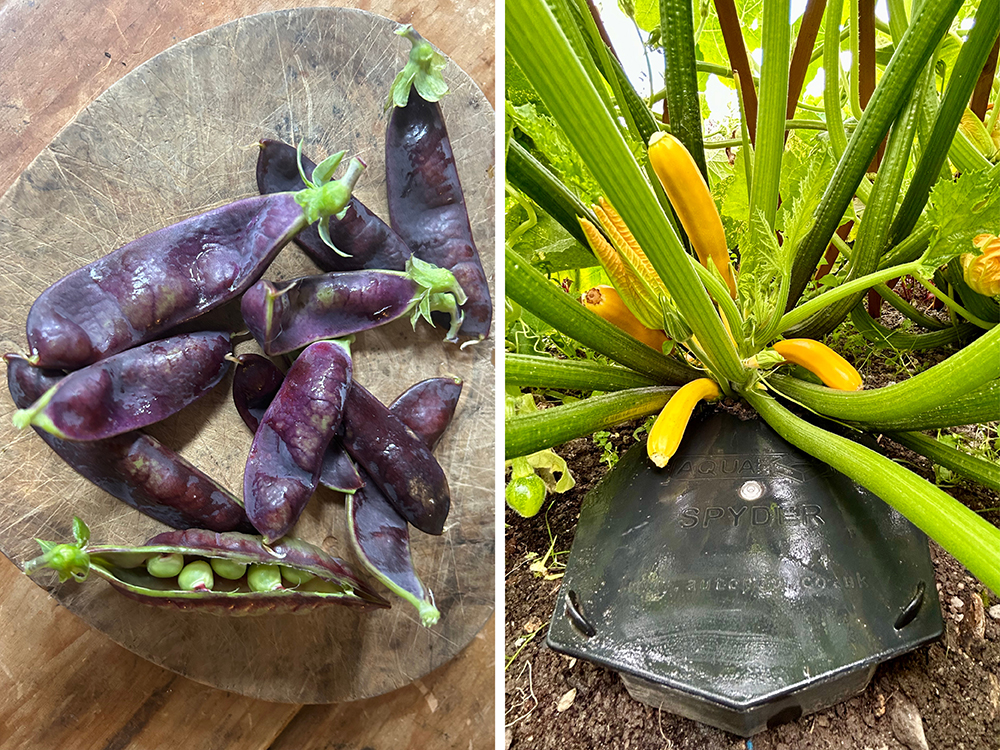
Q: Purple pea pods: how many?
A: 11